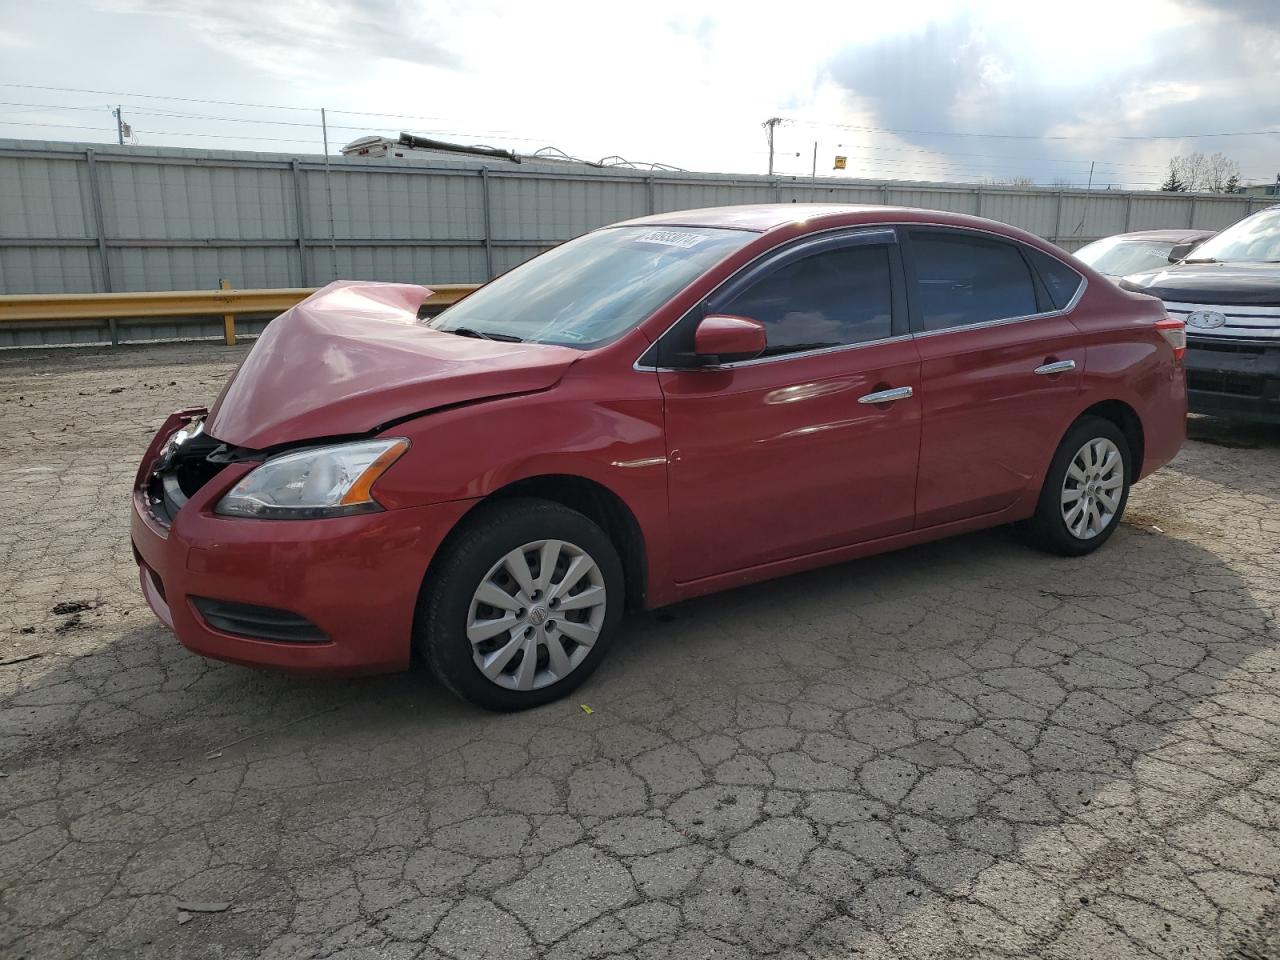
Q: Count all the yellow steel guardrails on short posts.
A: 1